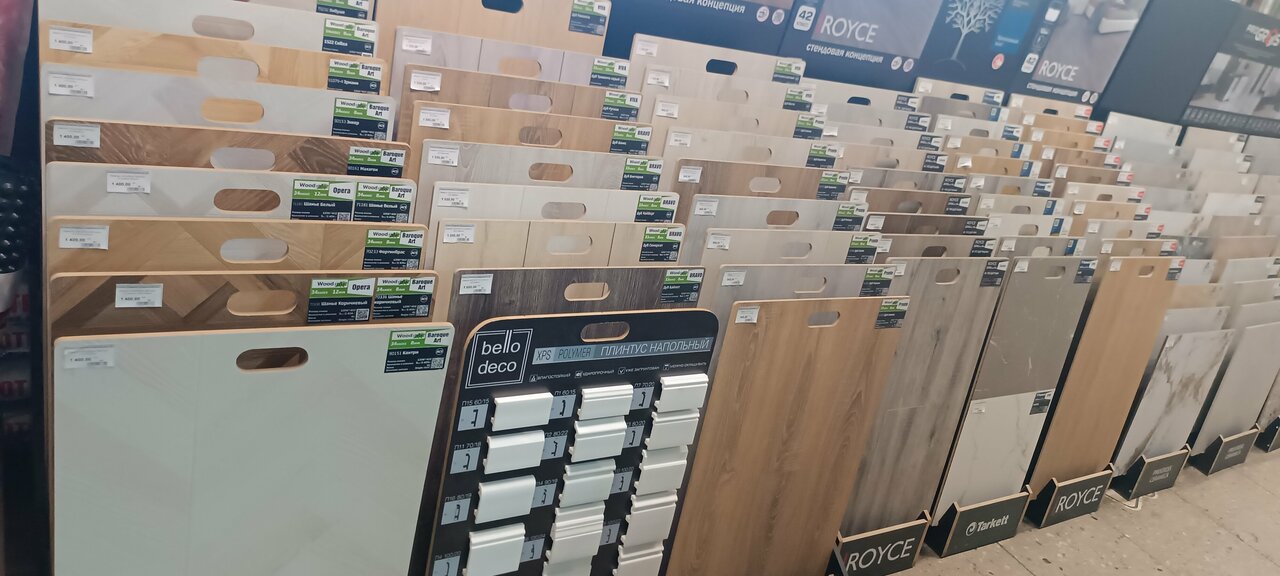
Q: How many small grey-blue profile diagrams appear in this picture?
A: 12